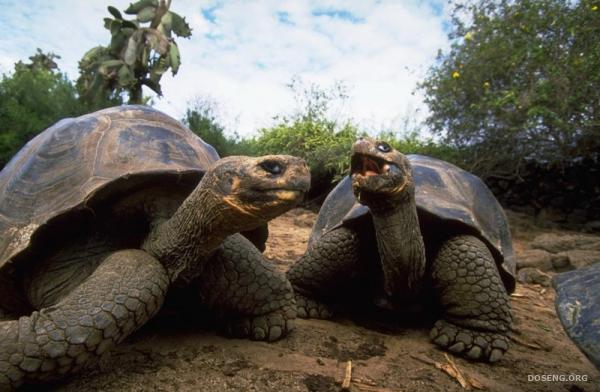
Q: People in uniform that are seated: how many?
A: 0